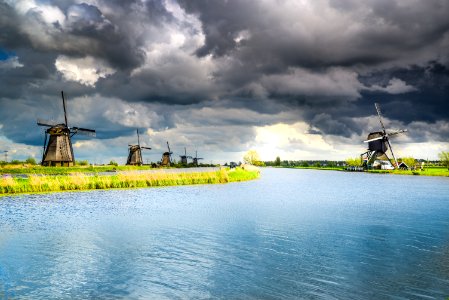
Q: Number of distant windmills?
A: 4